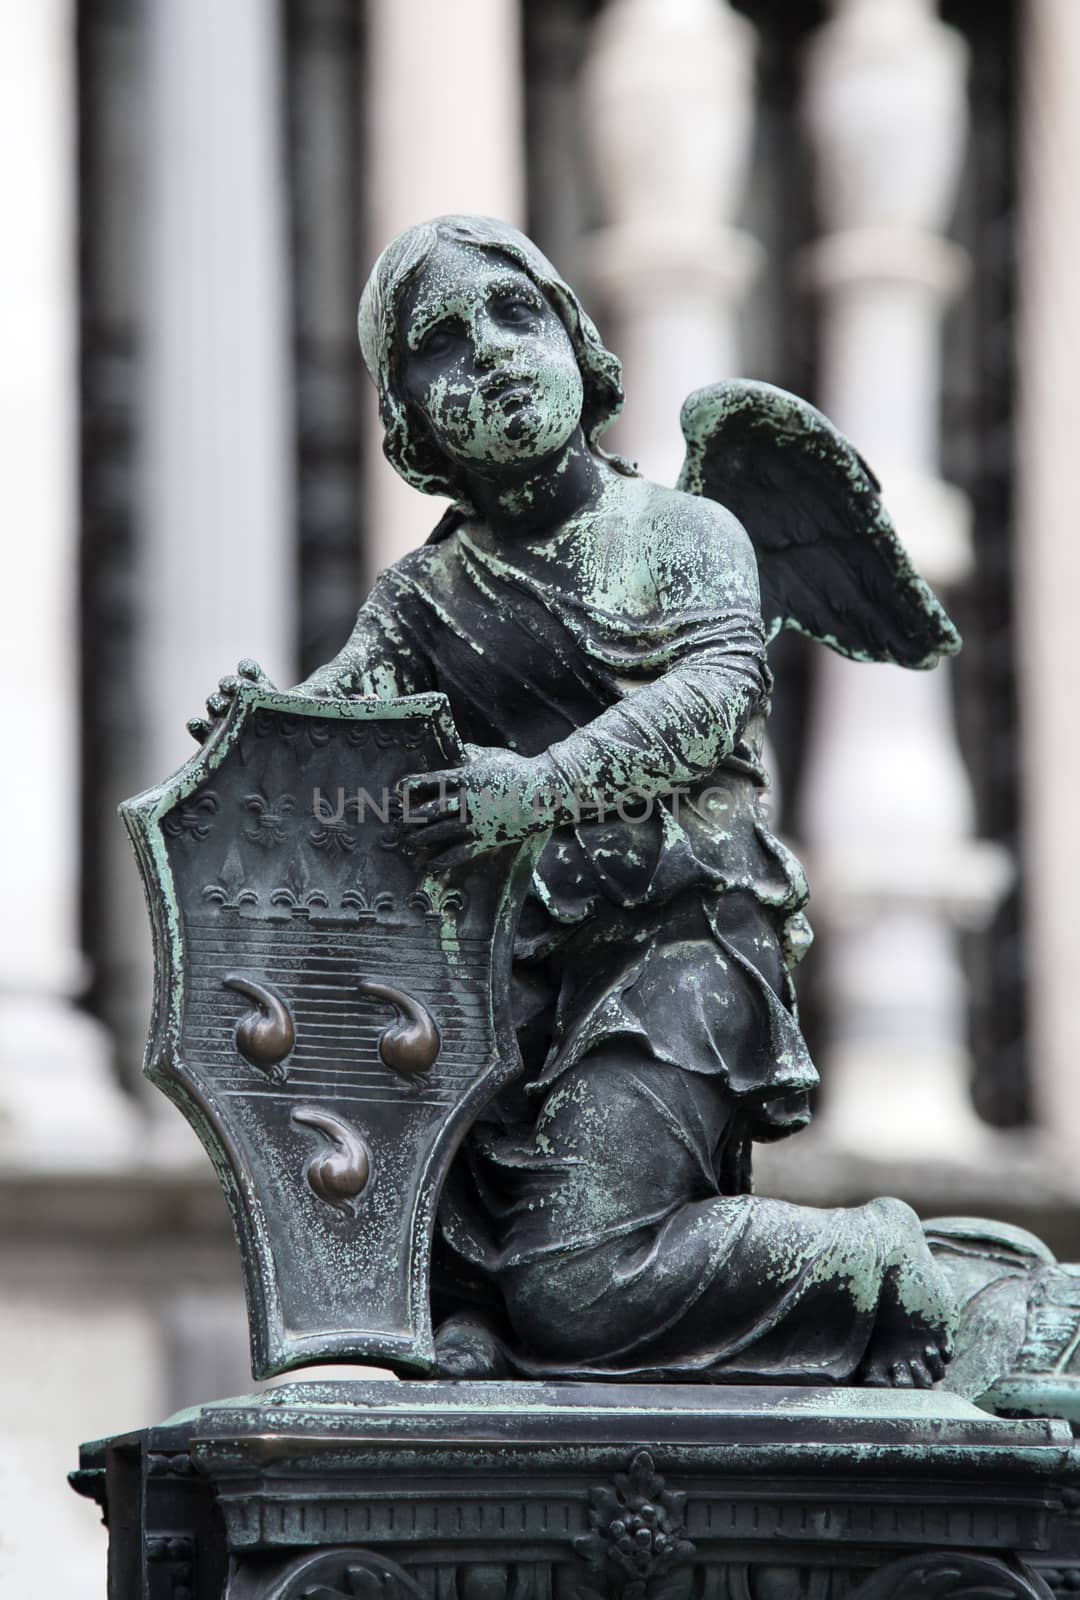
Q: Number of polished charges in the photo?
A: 3